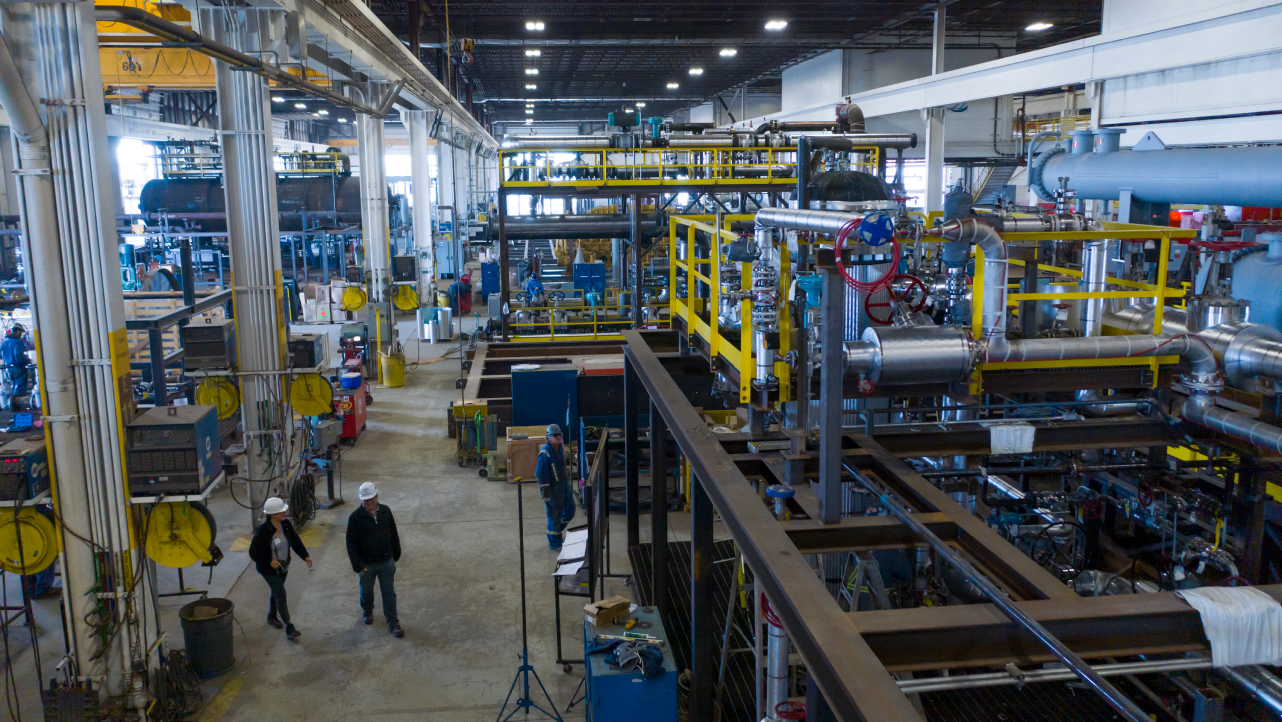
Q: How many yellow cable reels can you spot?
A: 6